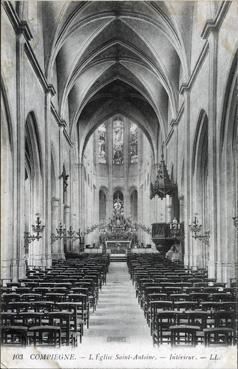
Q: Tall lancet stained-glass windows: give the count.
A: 3